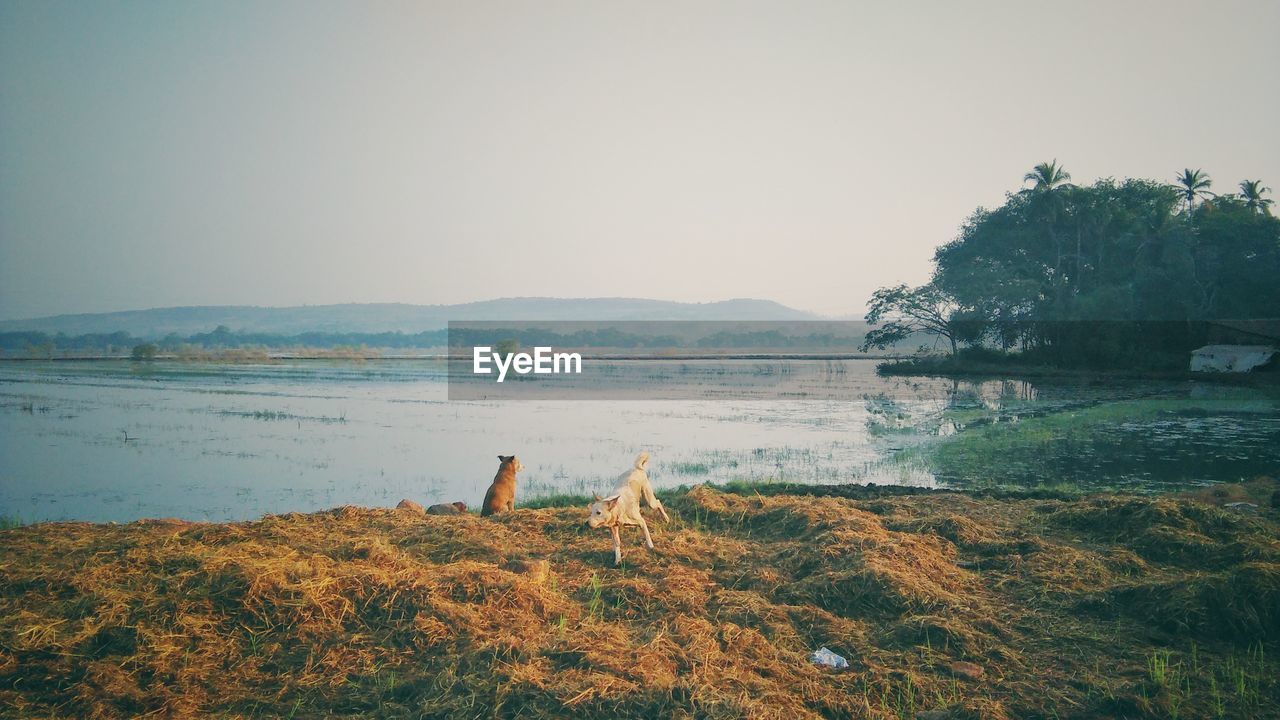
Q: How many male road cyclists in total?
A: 0